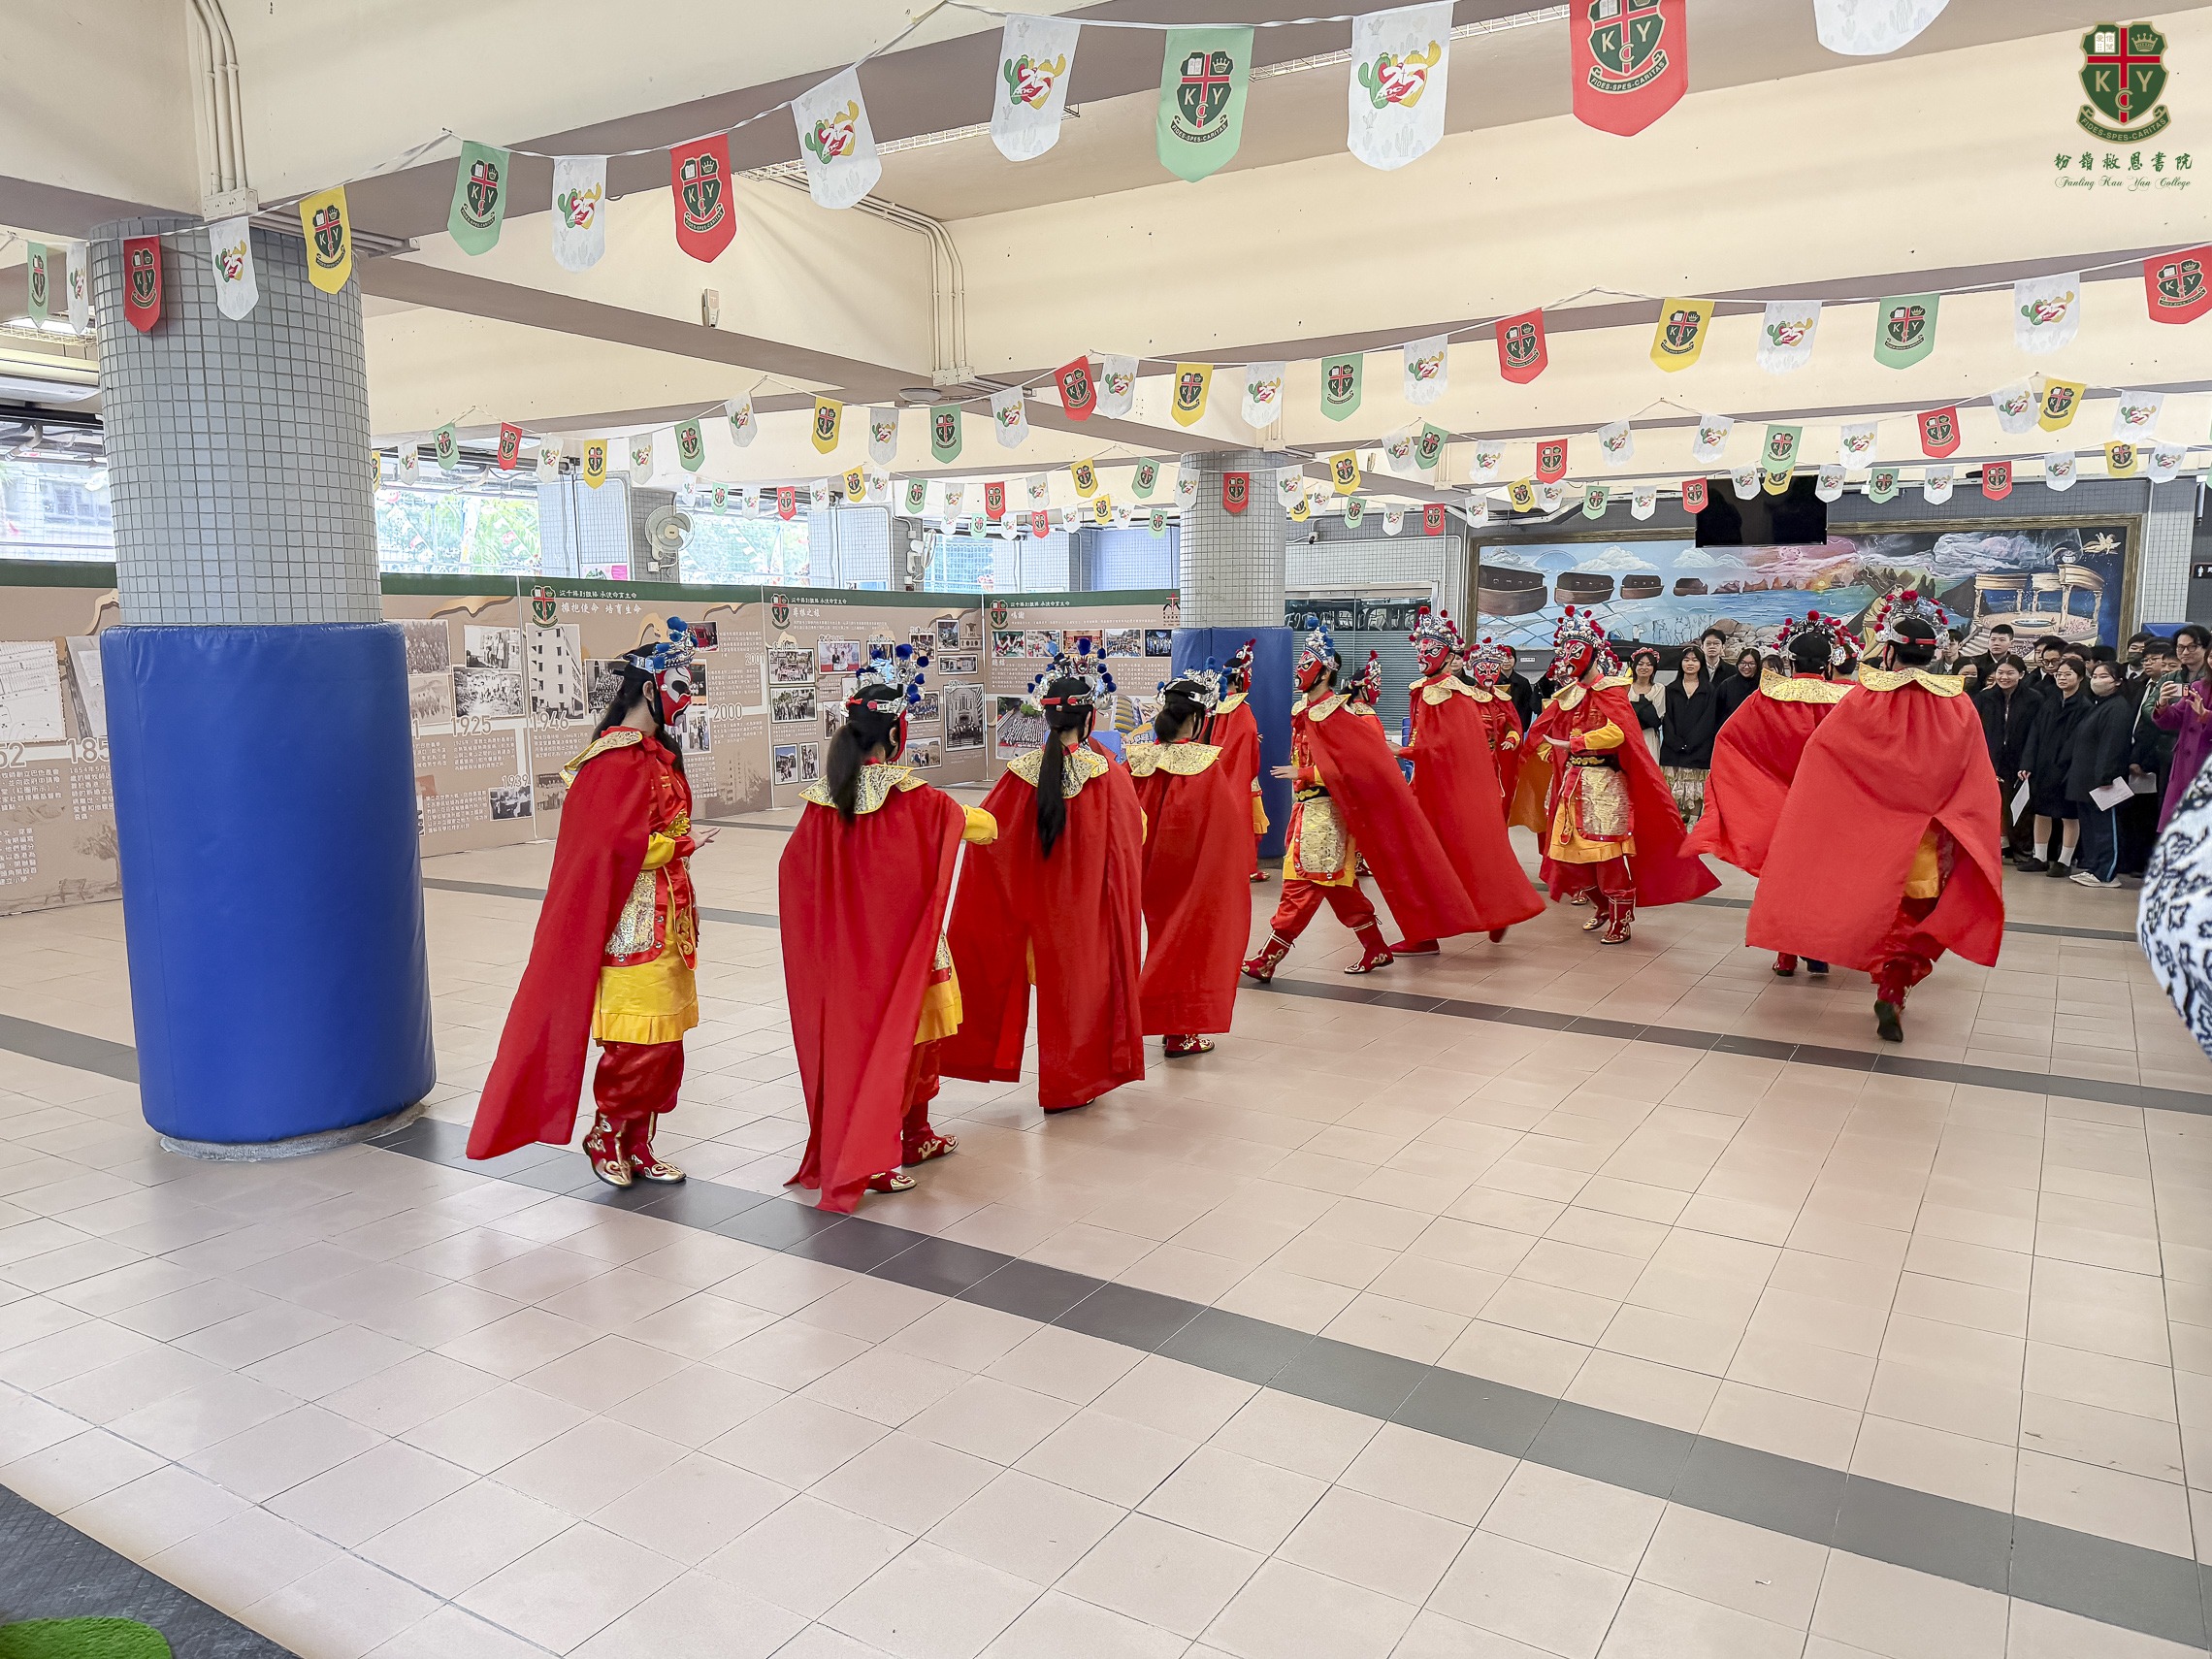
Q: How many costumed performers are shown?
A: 14